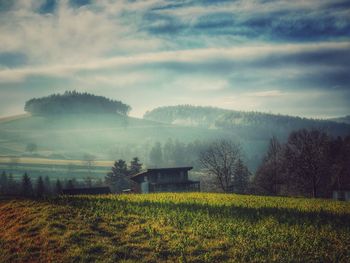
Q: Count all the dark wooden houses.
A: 1